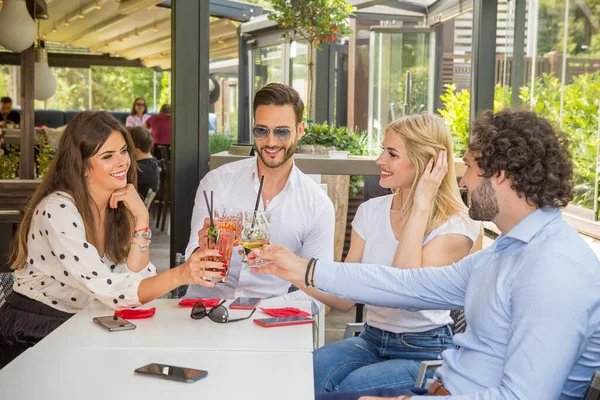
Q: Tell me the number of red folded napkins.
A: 3